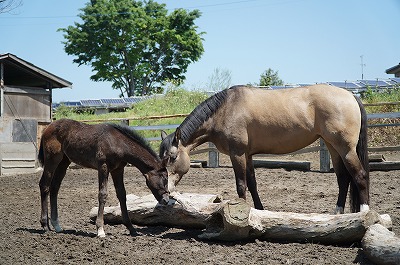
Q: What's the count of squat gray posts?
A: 2